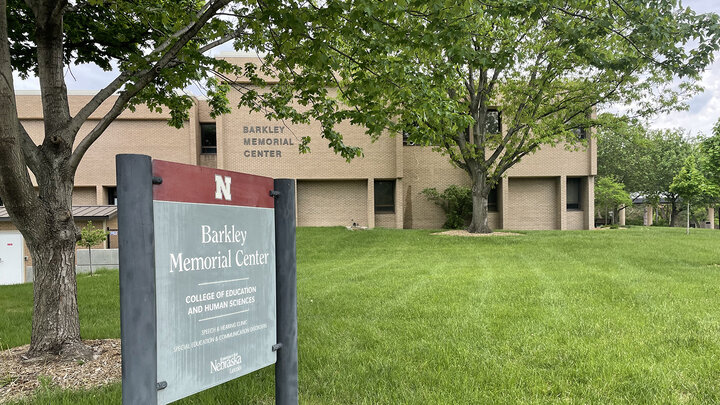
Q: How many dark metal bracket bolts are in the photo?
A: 4